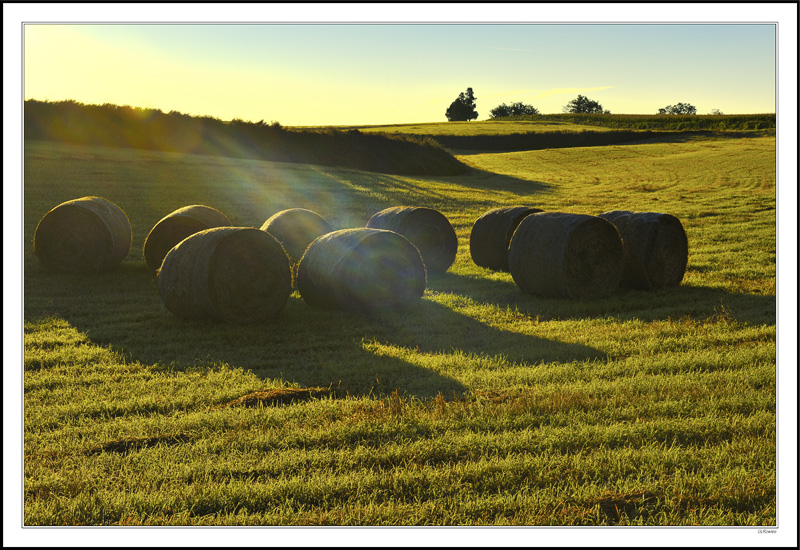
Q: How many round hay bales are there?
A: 9